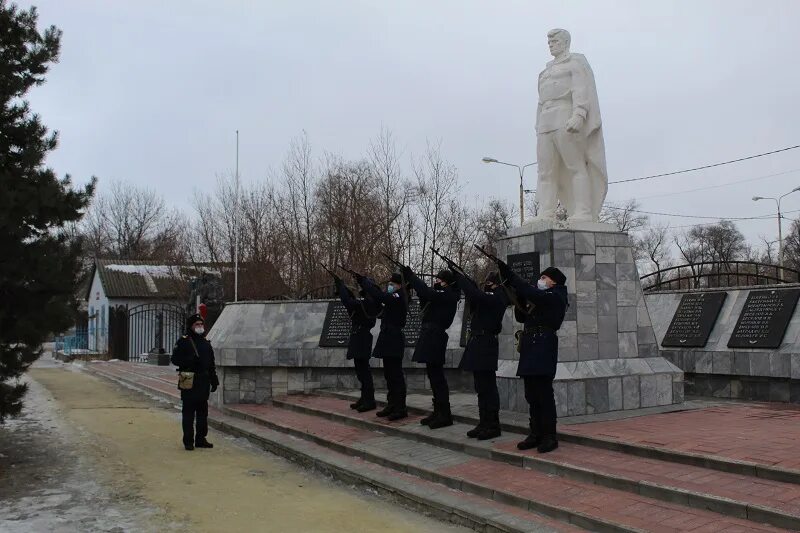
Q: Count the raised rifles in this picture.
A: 5